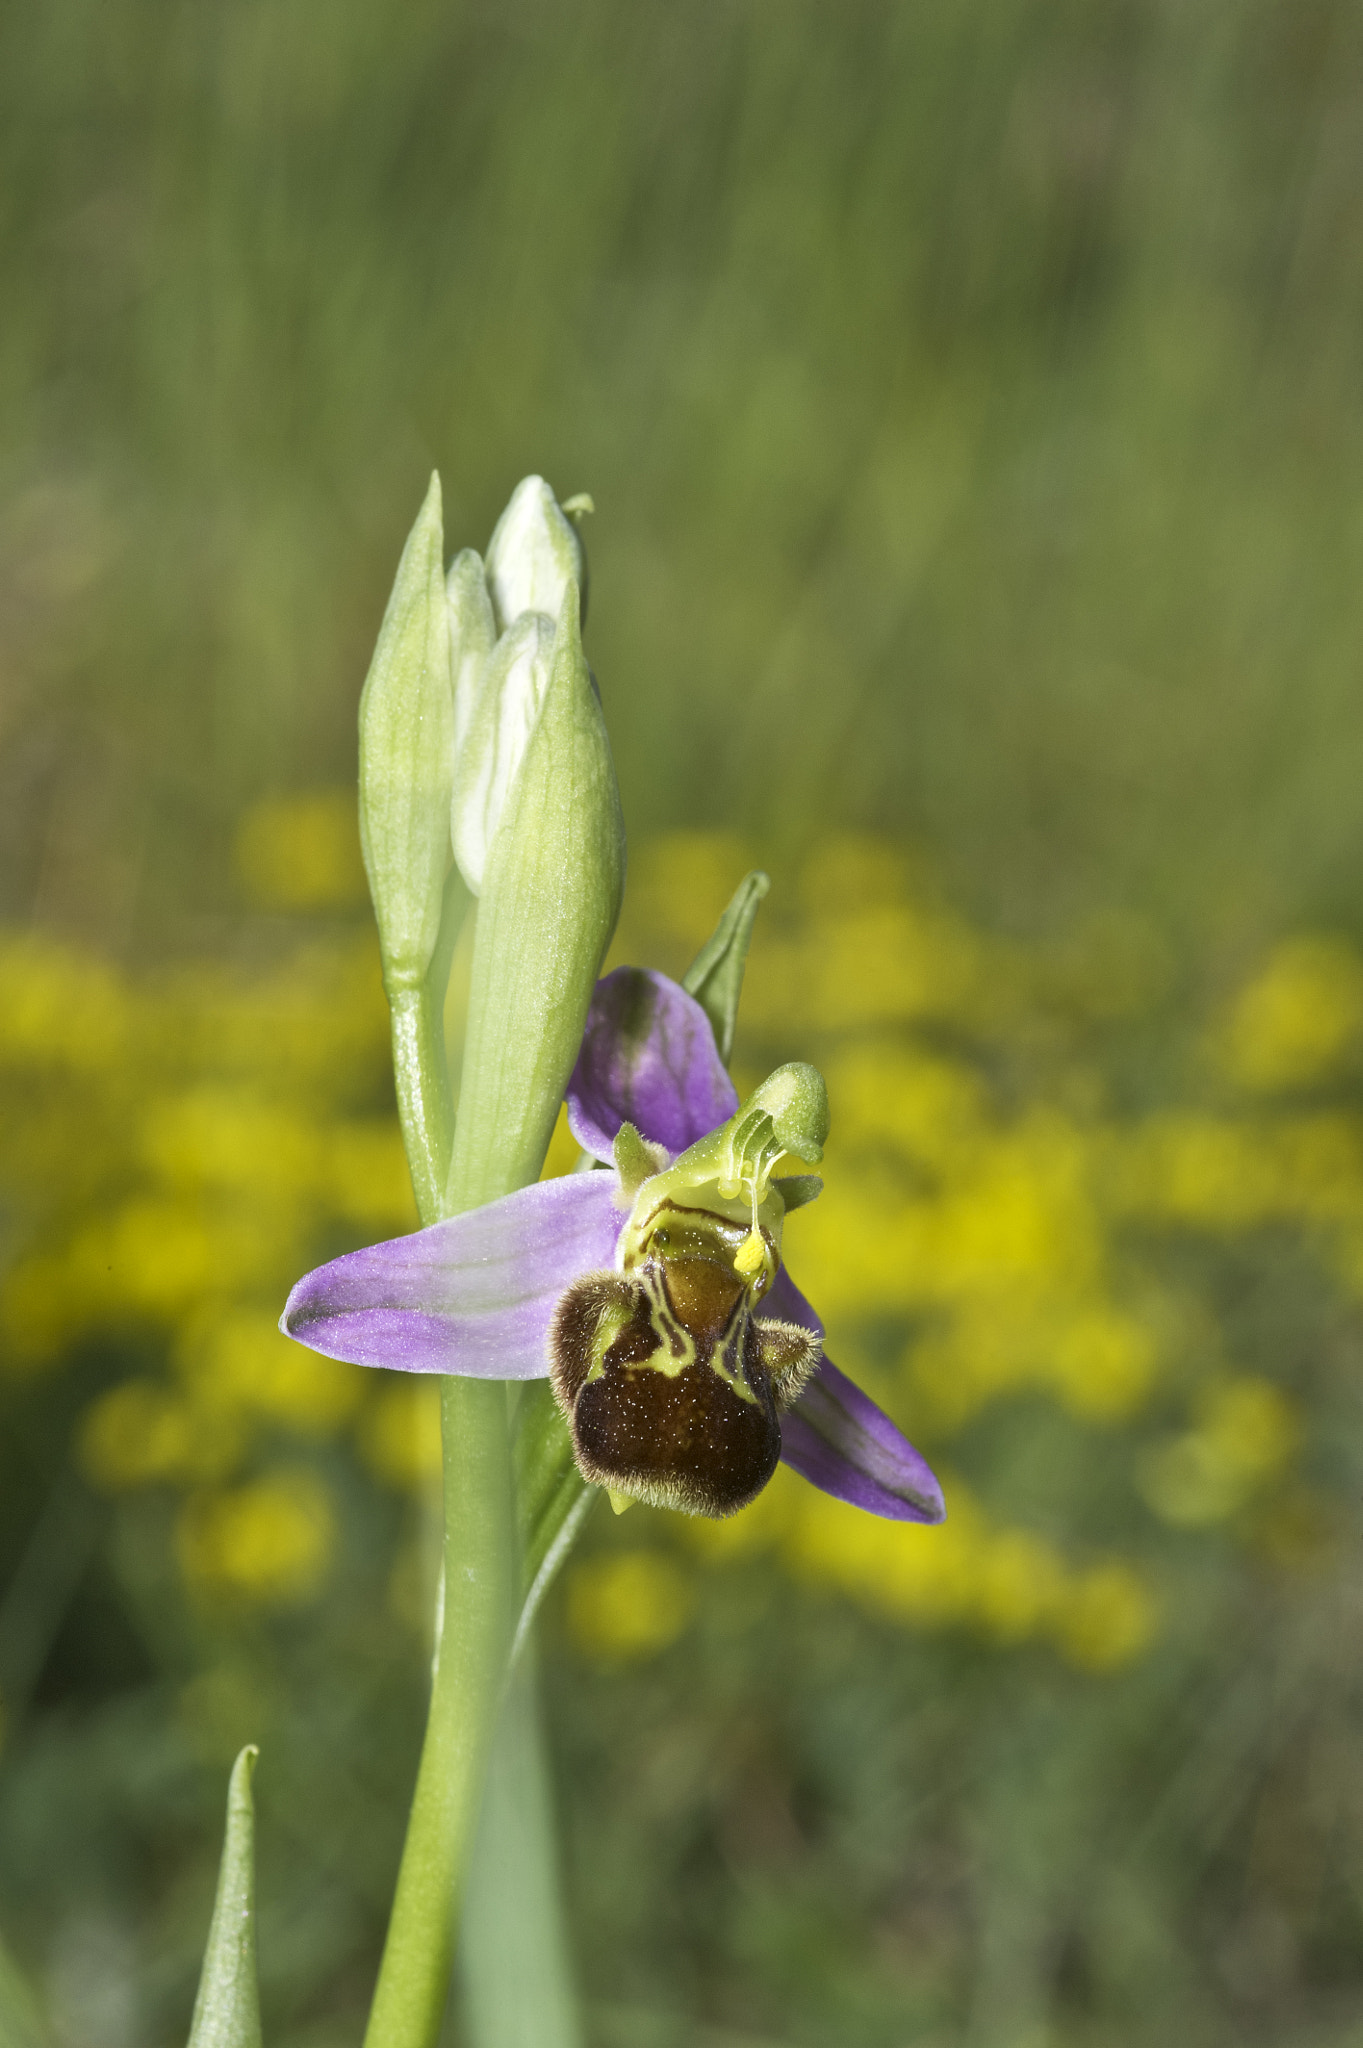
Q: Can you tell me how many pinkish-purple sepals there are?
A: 3